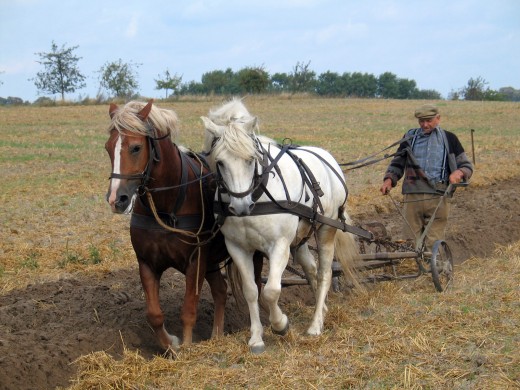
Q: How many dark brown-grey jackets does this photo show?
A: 1